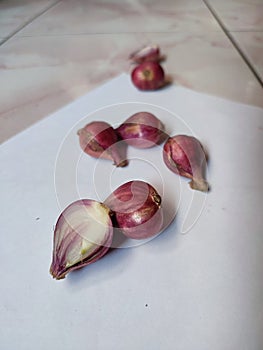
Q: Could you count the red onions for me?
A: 7